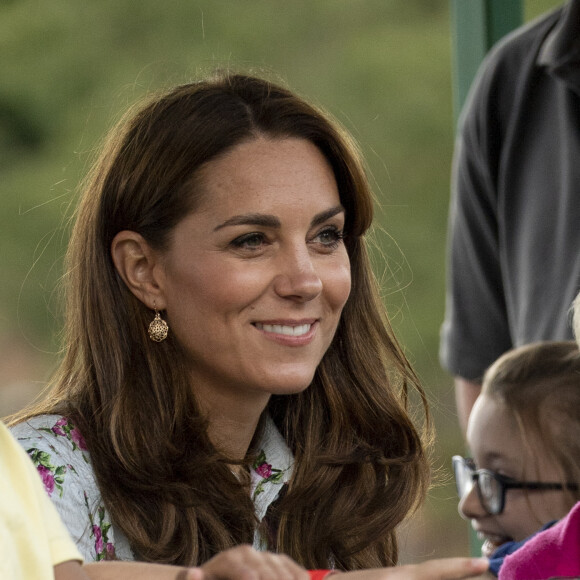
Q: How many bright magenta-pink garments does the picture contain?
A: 1